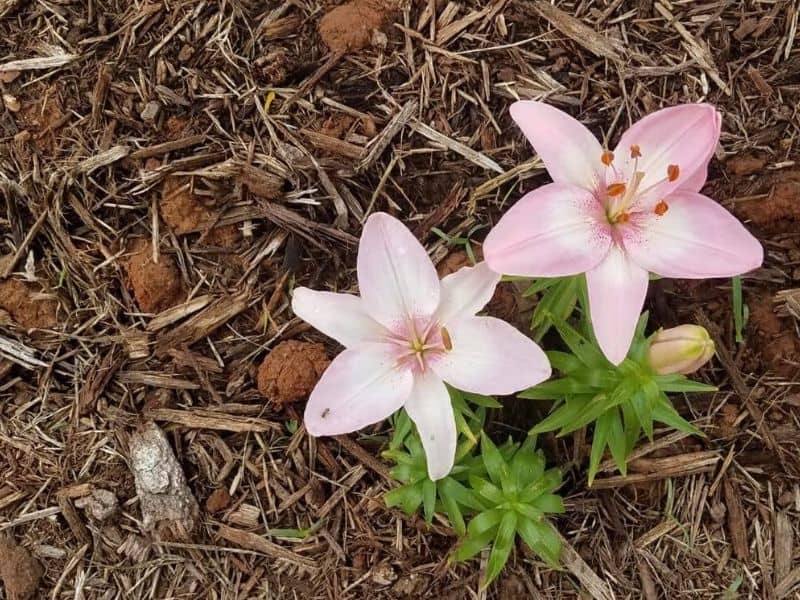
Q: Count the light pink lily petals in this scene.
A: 12